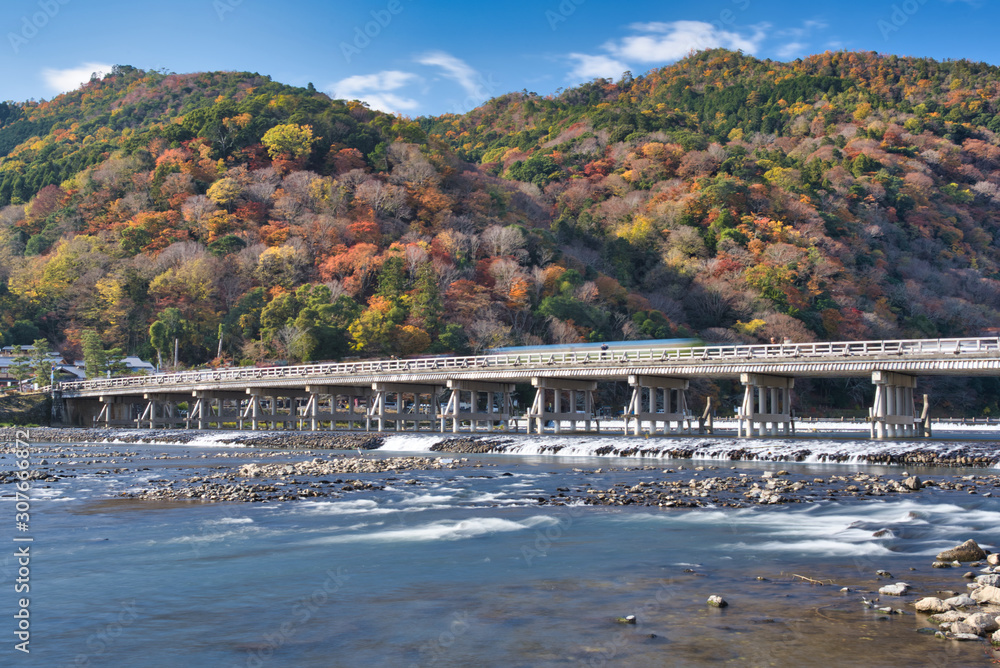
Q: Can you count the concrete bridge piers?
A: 11